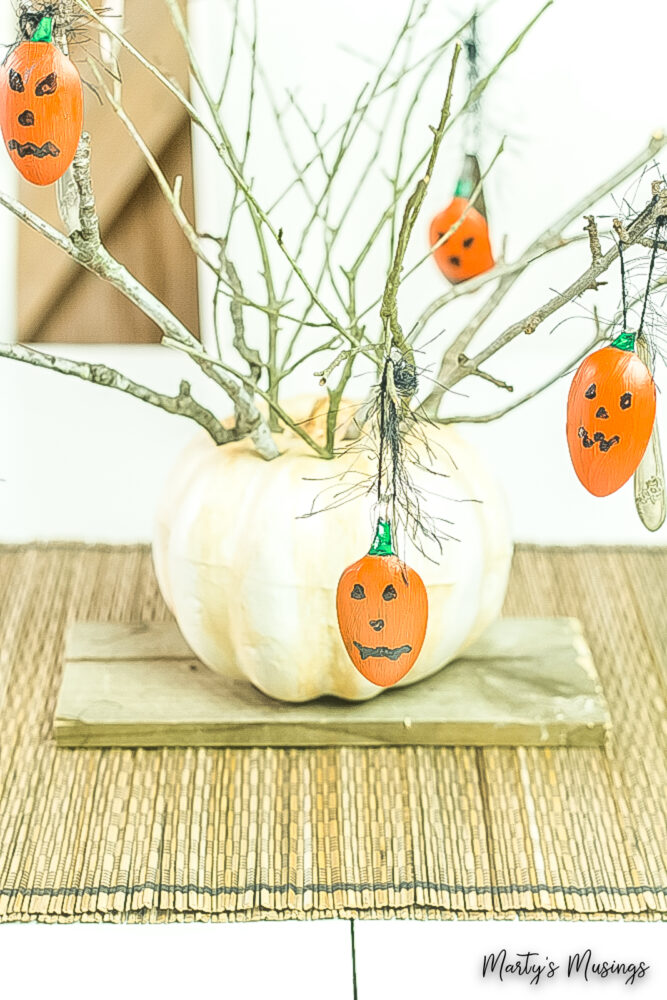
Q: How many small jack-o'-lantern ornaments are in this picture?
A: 4